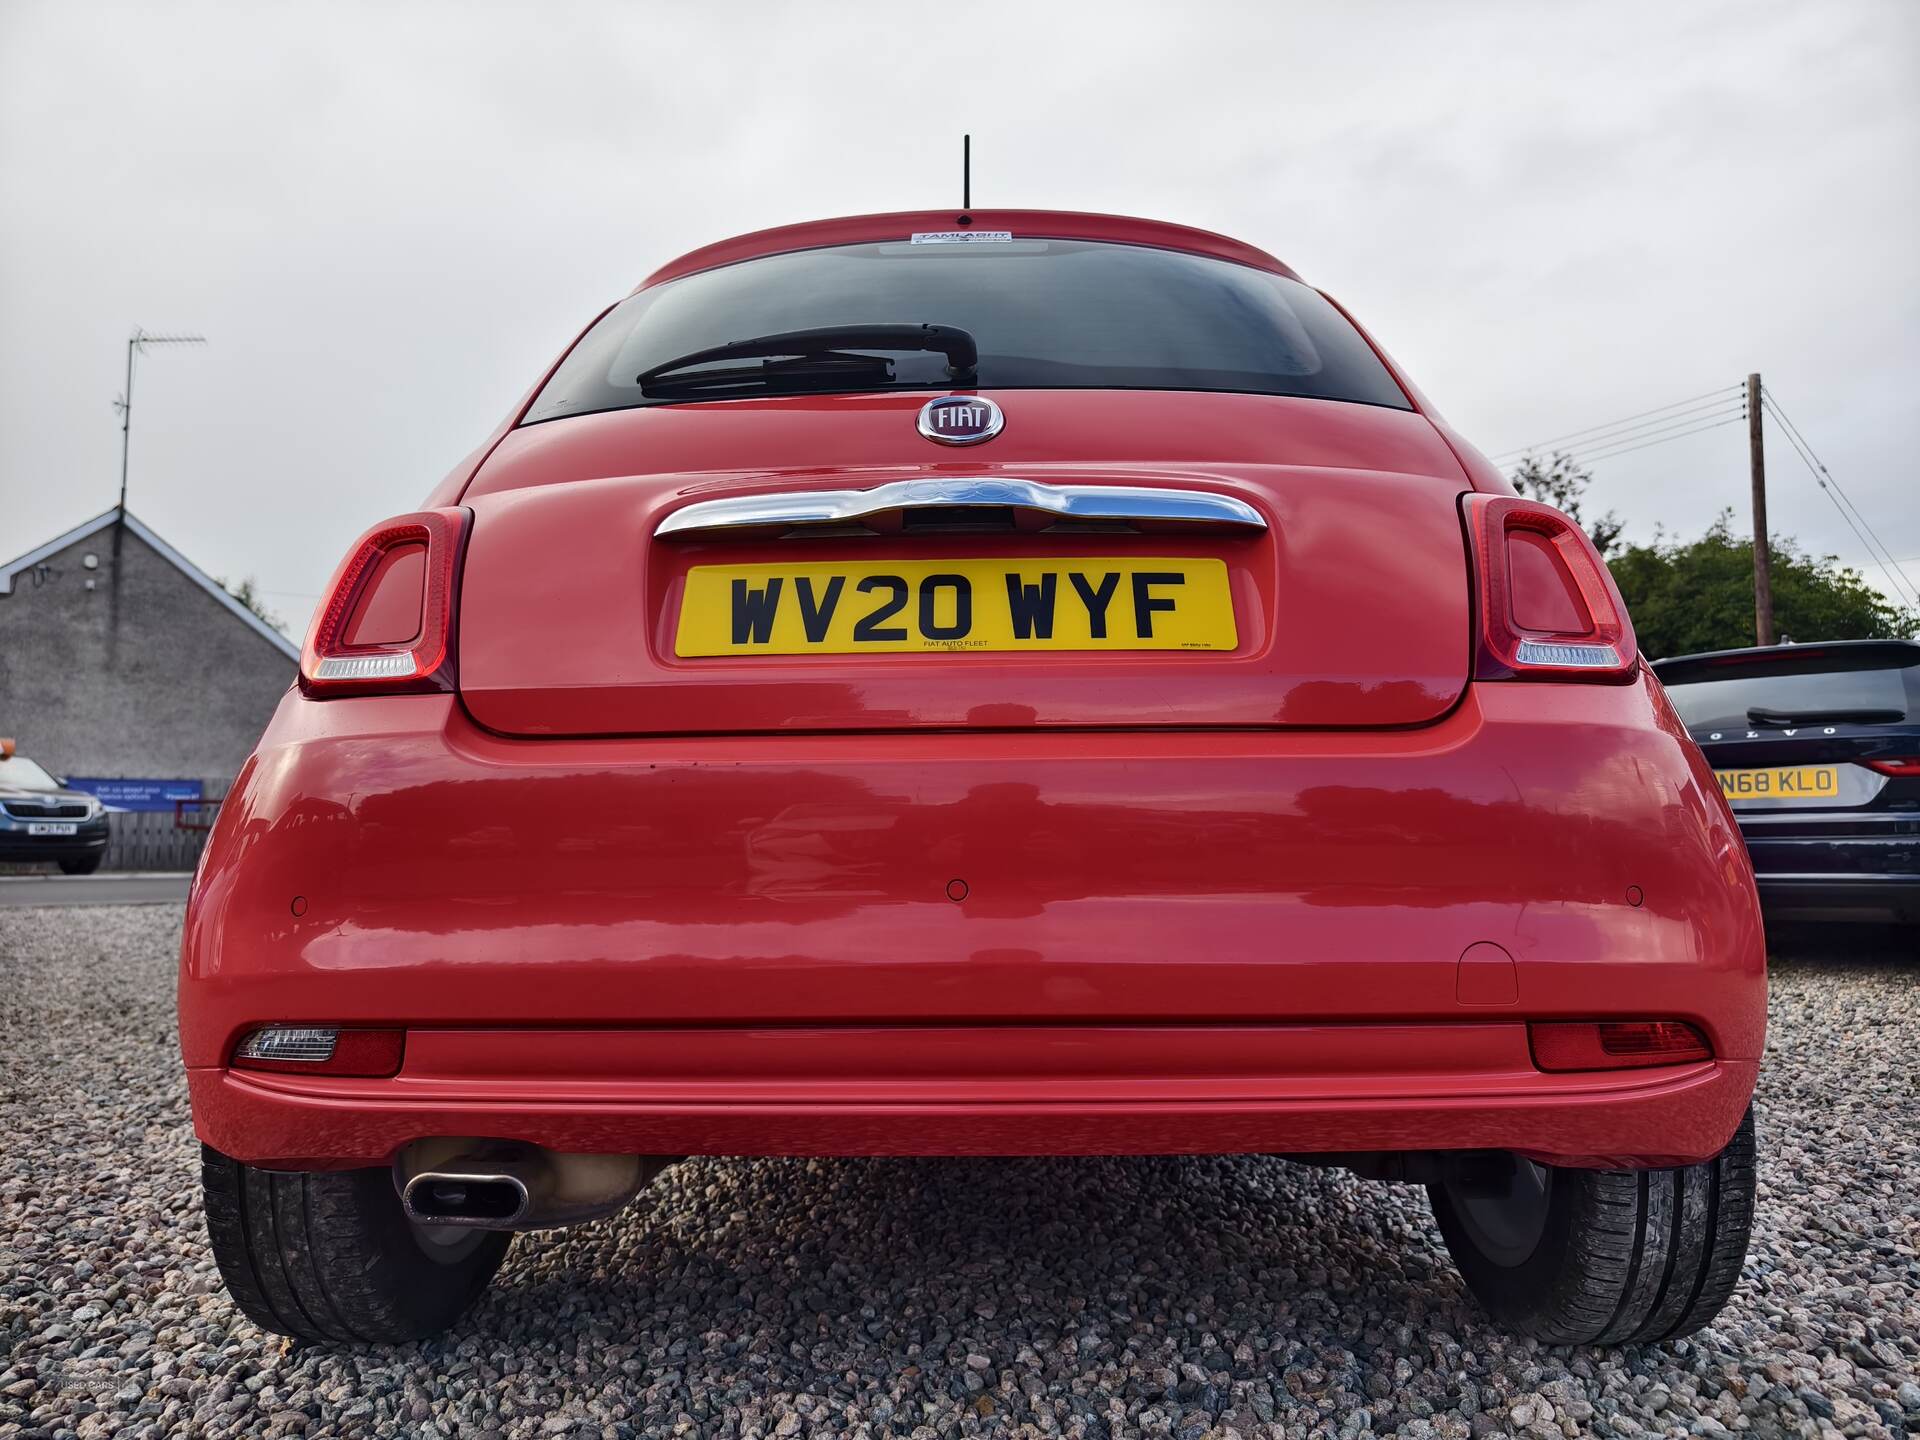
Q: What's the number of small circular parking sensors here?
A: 3